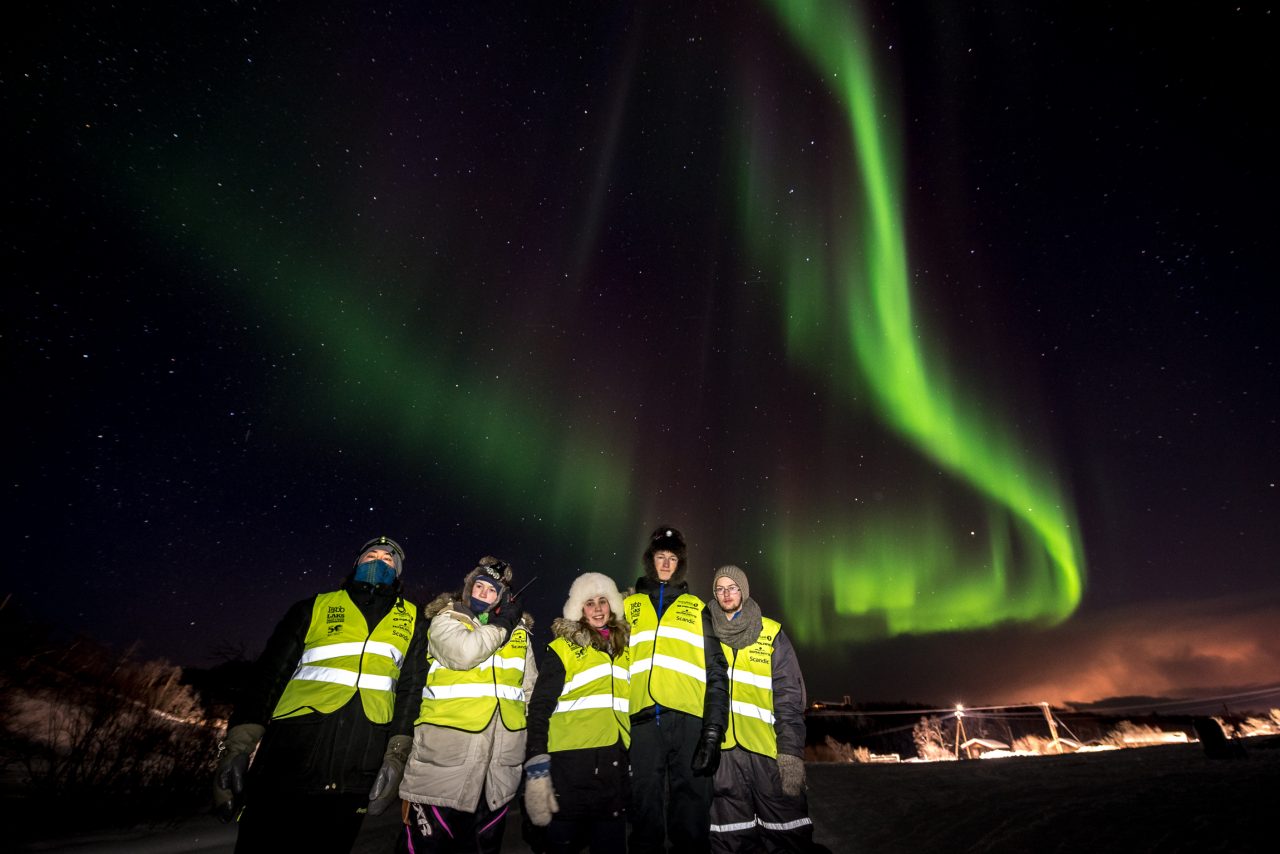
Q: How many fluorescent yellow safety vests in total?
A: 5